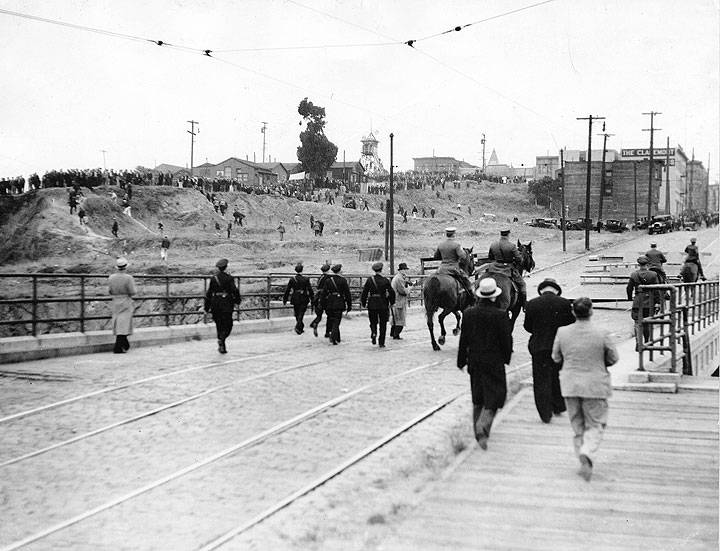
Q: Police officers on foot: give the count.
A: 6